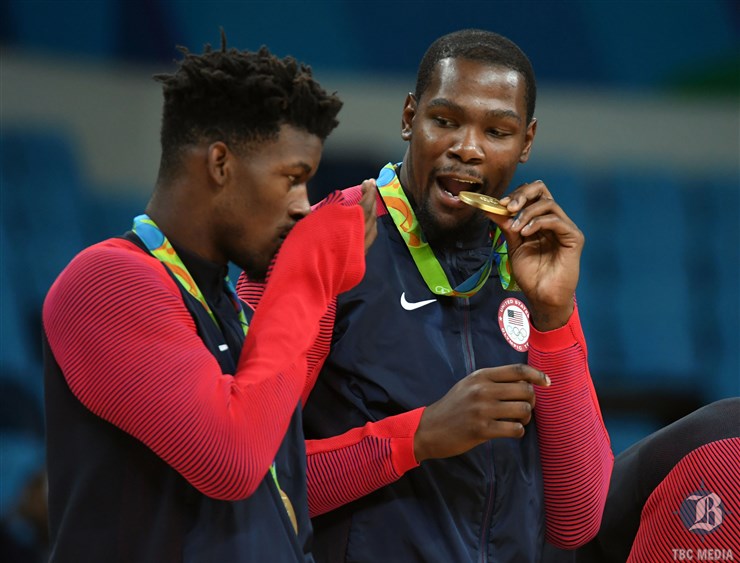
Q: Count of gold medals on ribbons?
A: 2